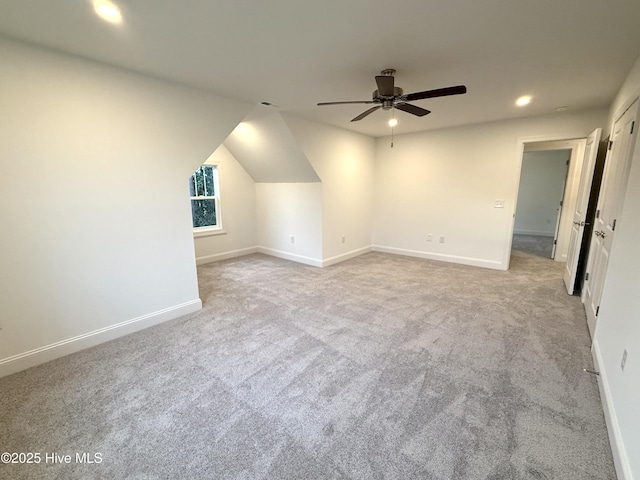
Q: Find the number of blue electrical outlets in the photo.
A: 0